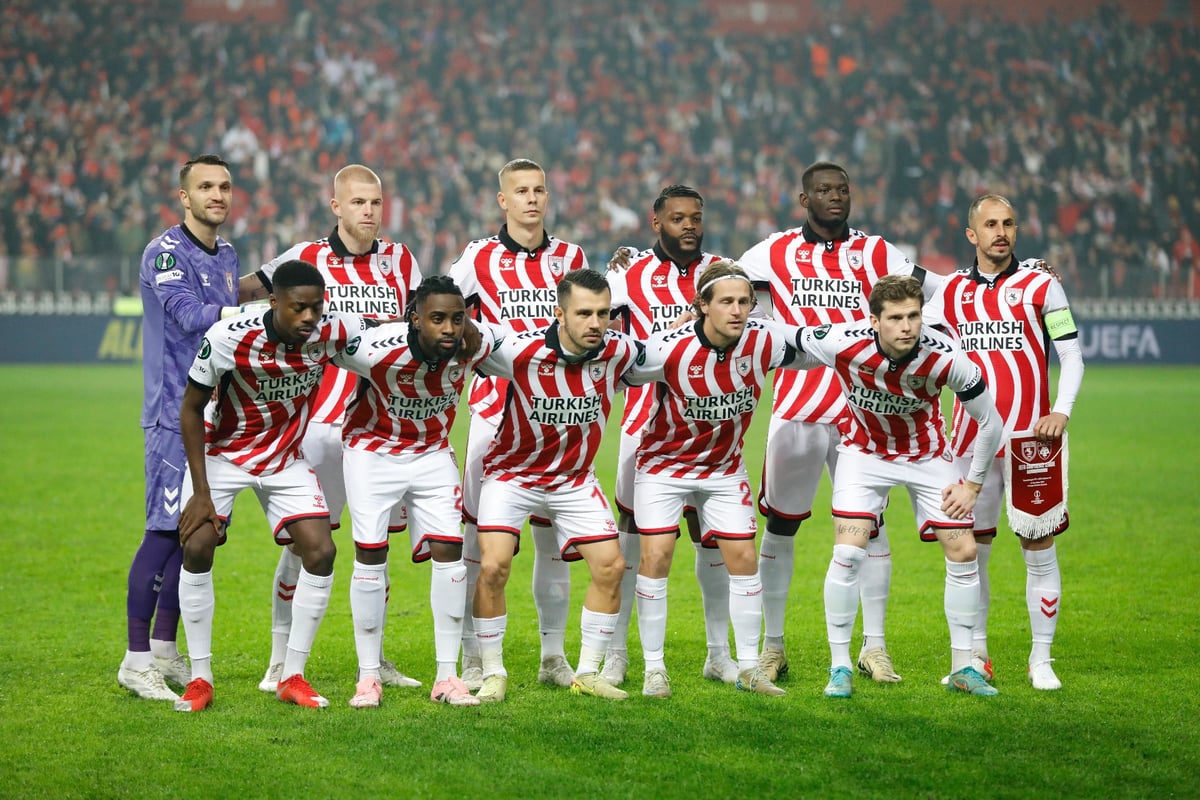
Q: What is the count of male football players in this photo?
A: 11